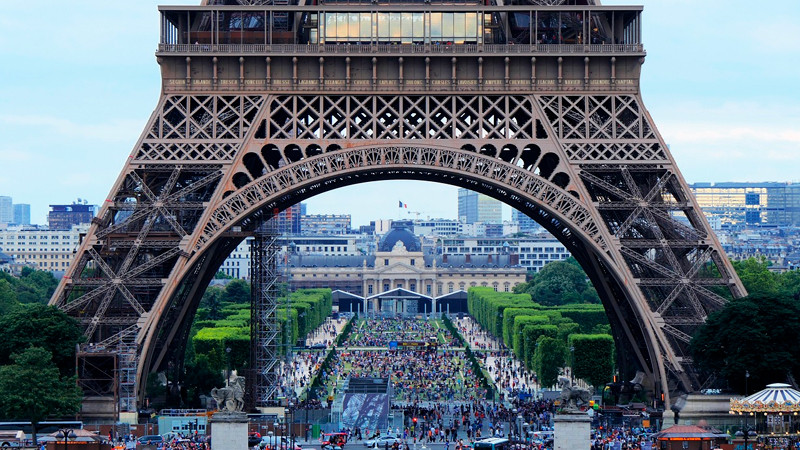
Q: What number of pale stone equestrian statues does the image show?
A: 2